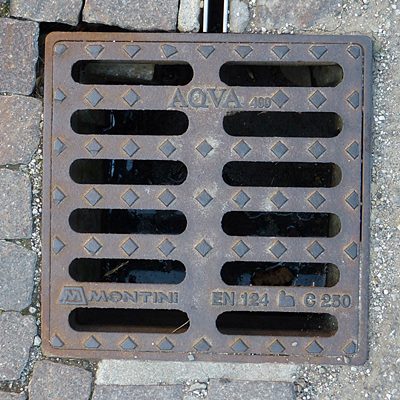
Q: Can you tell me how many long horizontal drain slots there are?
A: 12